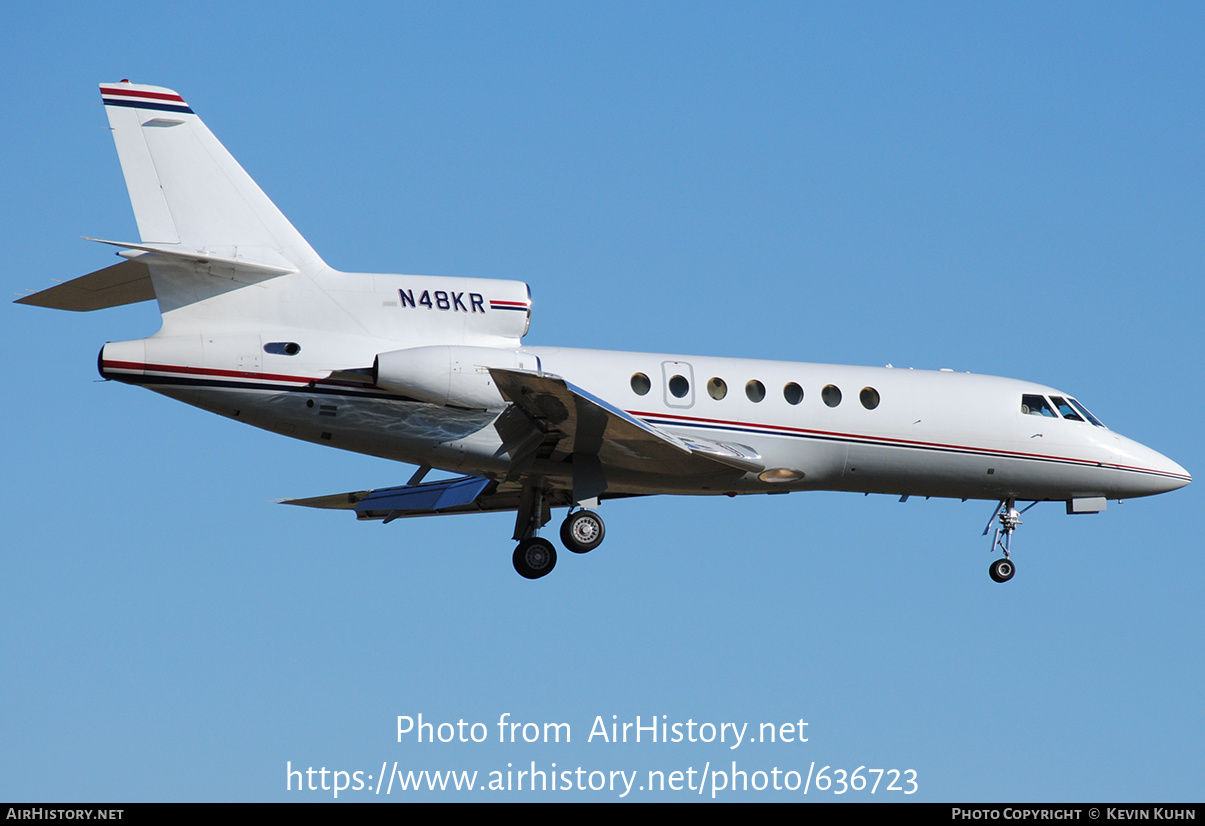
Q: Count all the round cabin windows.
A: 7